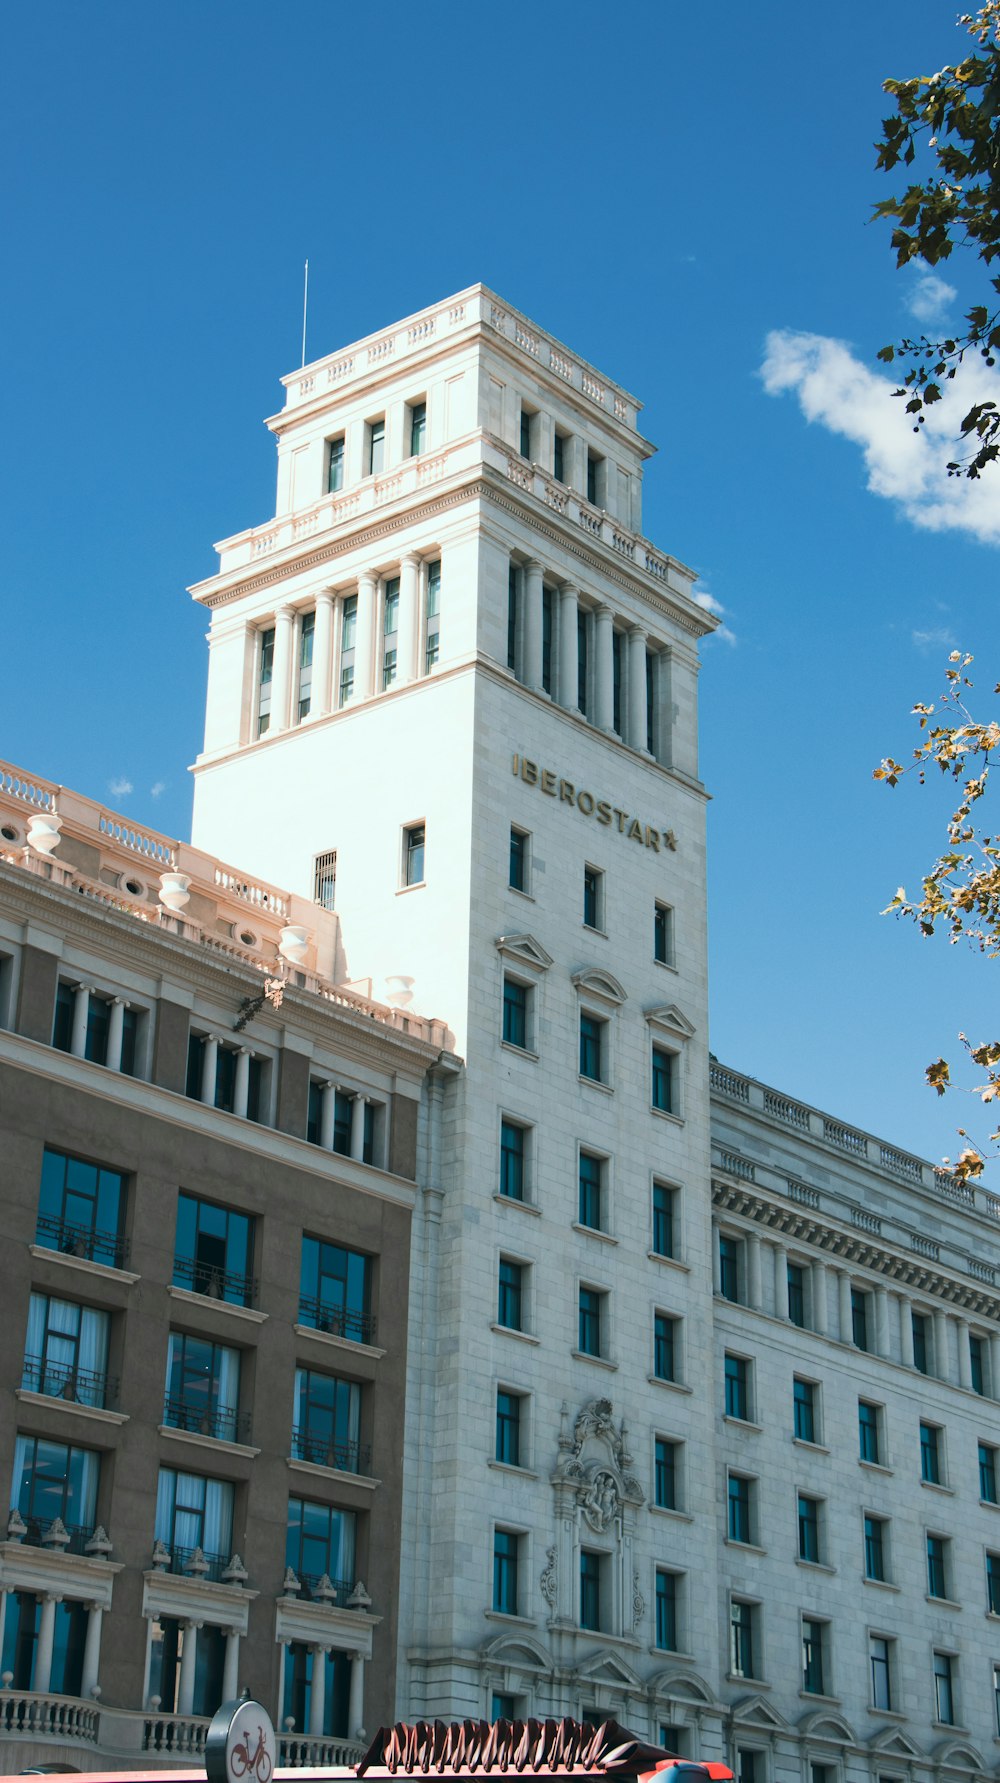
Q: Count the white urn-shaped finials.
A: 4